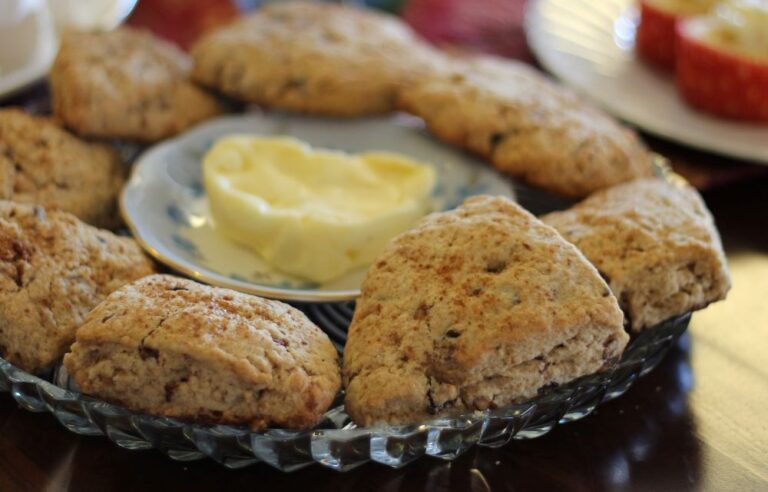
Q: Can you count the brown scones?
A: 8